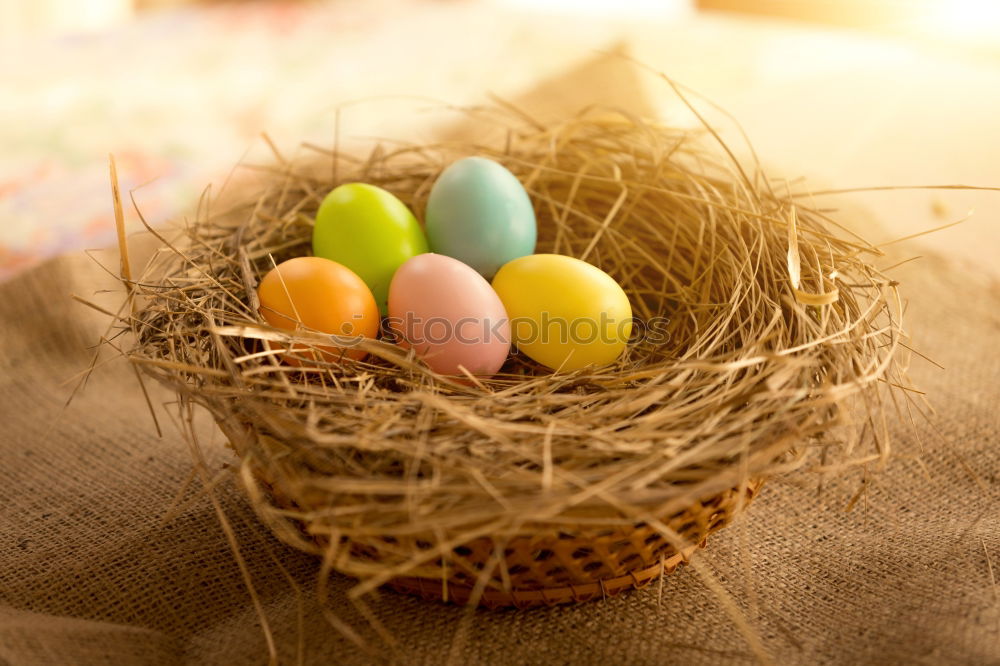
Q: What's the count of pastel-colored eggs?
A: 5